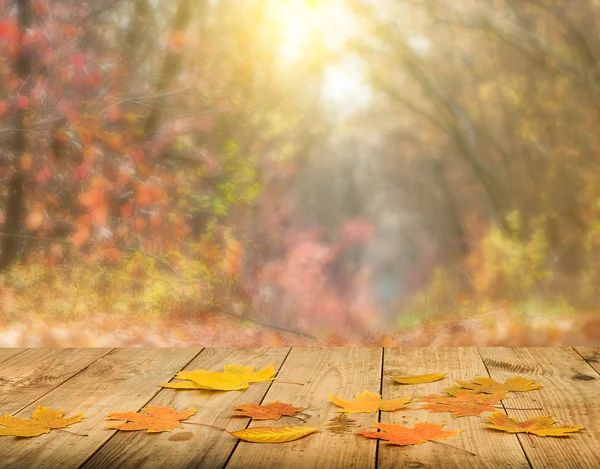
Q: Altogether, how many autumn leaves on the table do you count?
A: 12